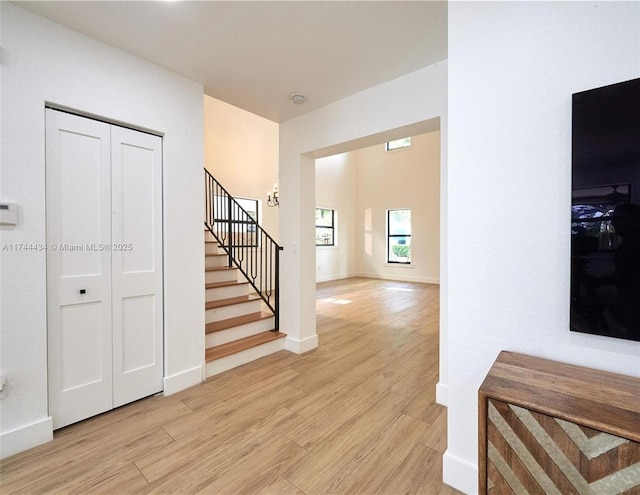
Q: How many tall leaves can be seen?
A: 2